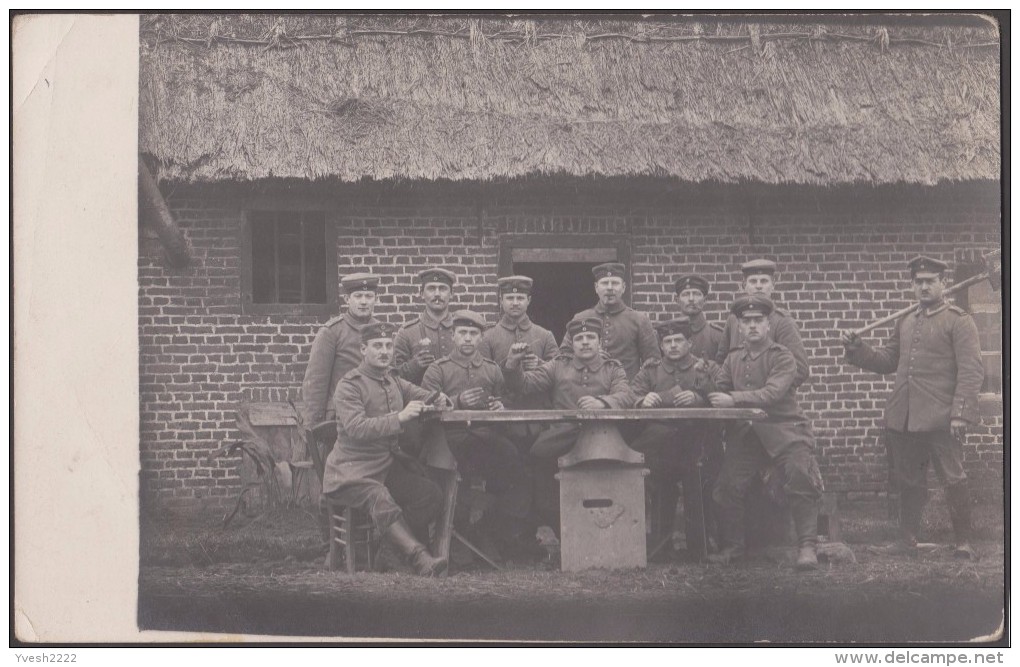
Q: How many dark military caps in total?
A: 12